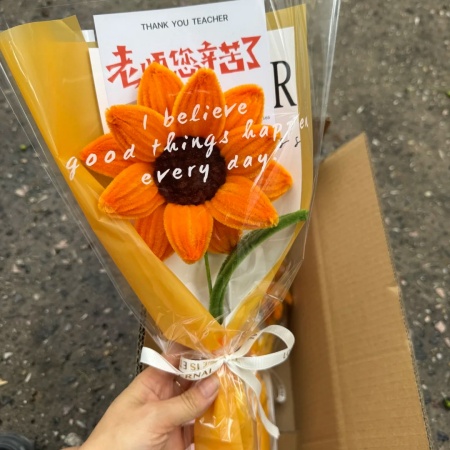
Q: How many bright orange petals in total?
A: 12